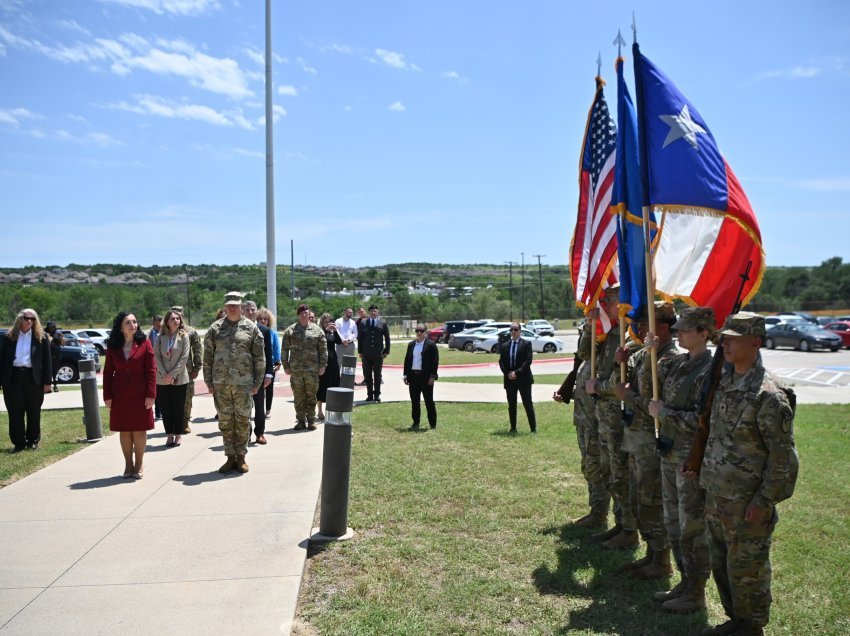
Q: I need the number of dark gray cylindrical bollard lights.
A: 3